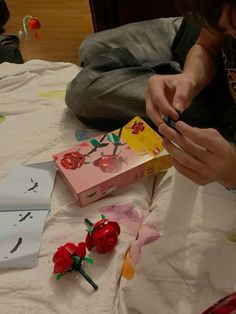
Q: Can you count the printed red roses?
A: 3